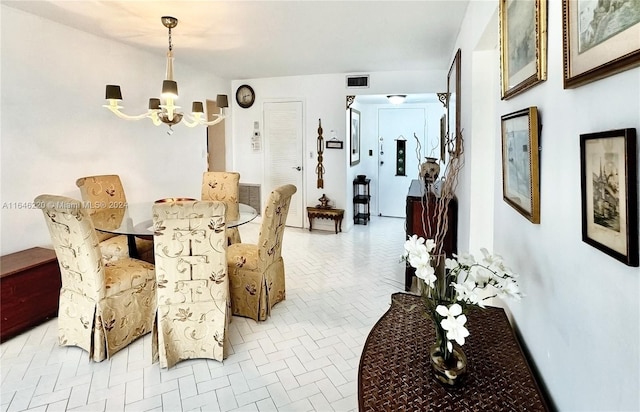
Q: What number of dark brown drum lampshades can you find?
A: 5